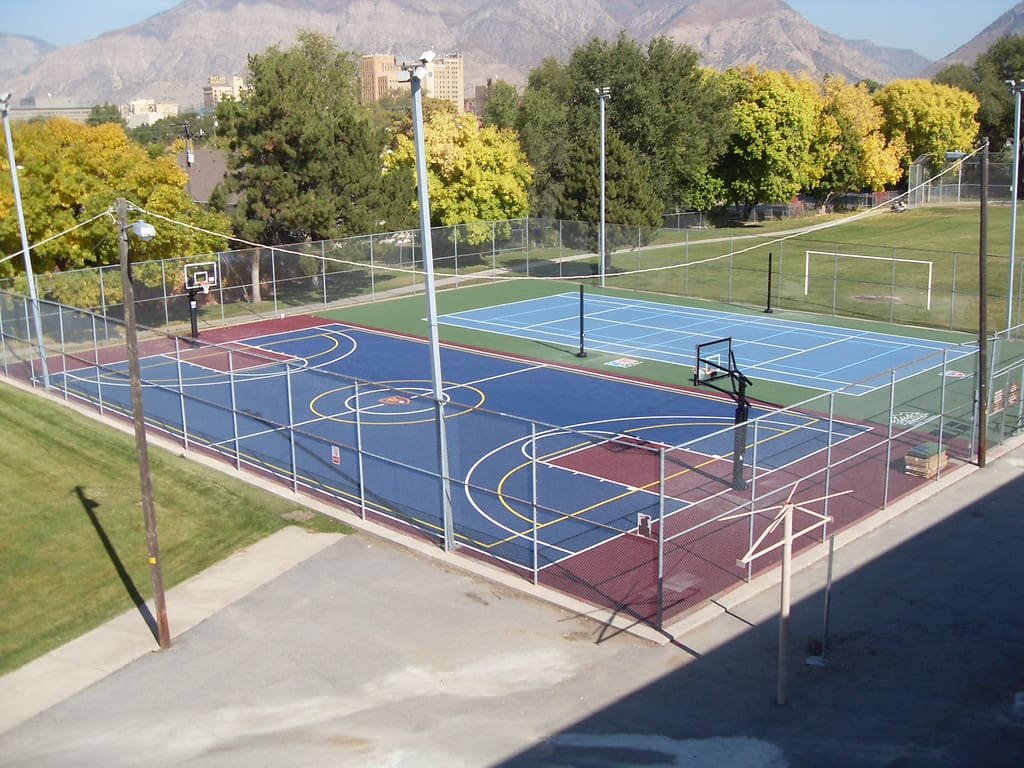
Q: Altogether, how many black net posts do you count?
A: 2